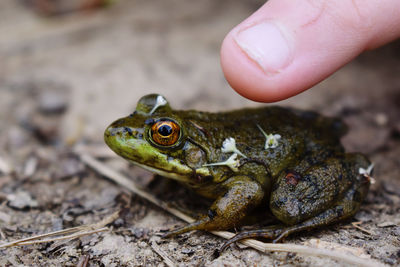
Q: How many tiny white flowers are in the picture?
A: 5